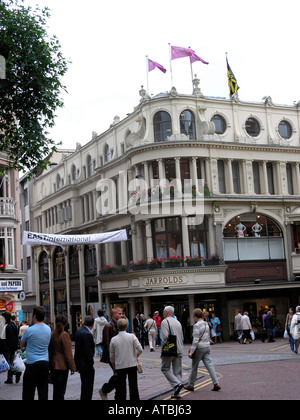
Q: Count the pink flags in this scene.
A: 3